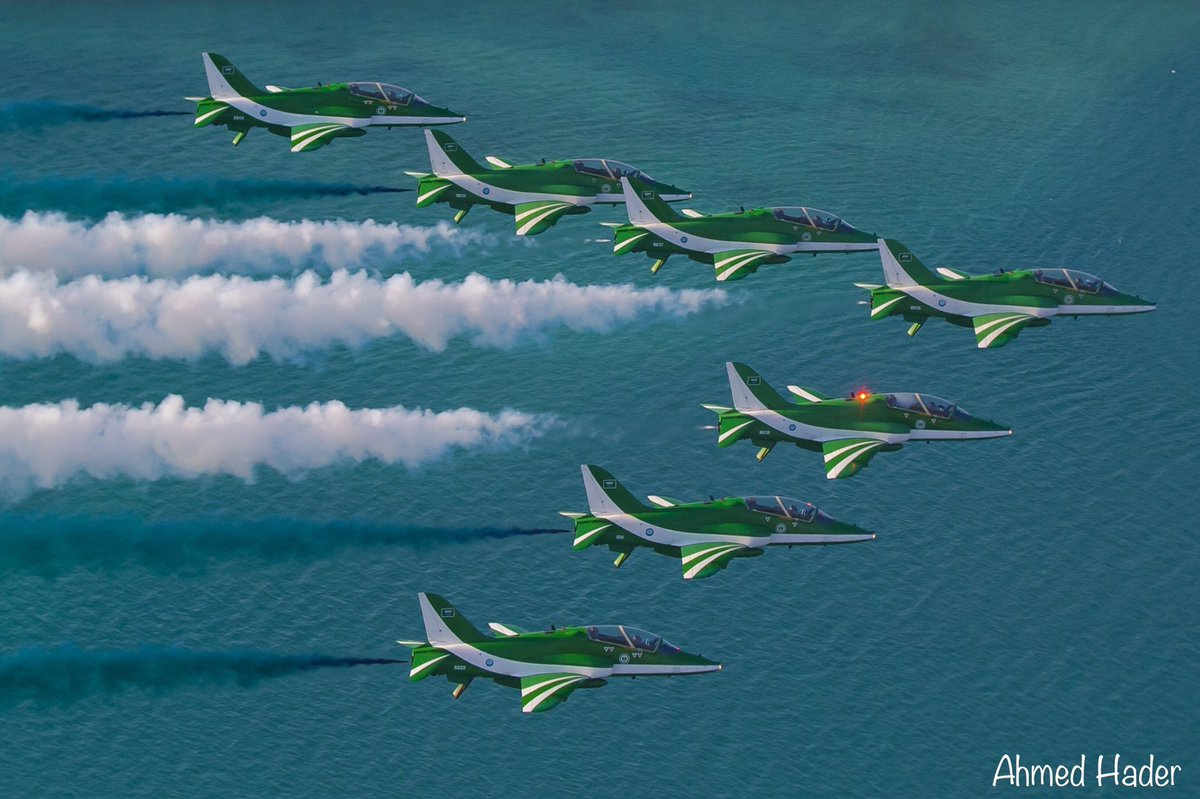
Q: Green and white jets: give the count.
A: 7